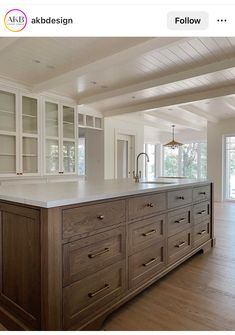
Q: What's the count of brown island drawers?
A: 12